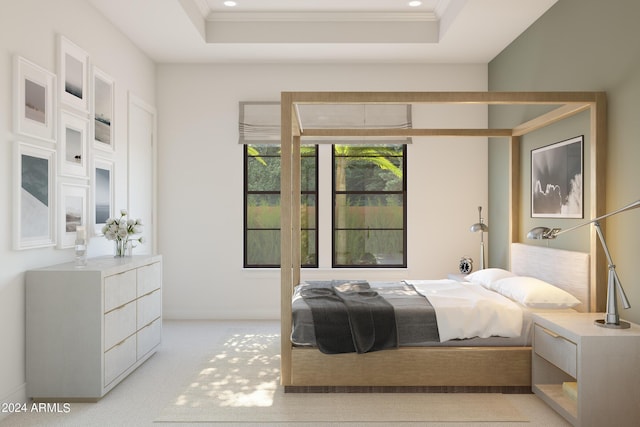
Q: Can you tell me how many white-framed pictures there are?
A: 7